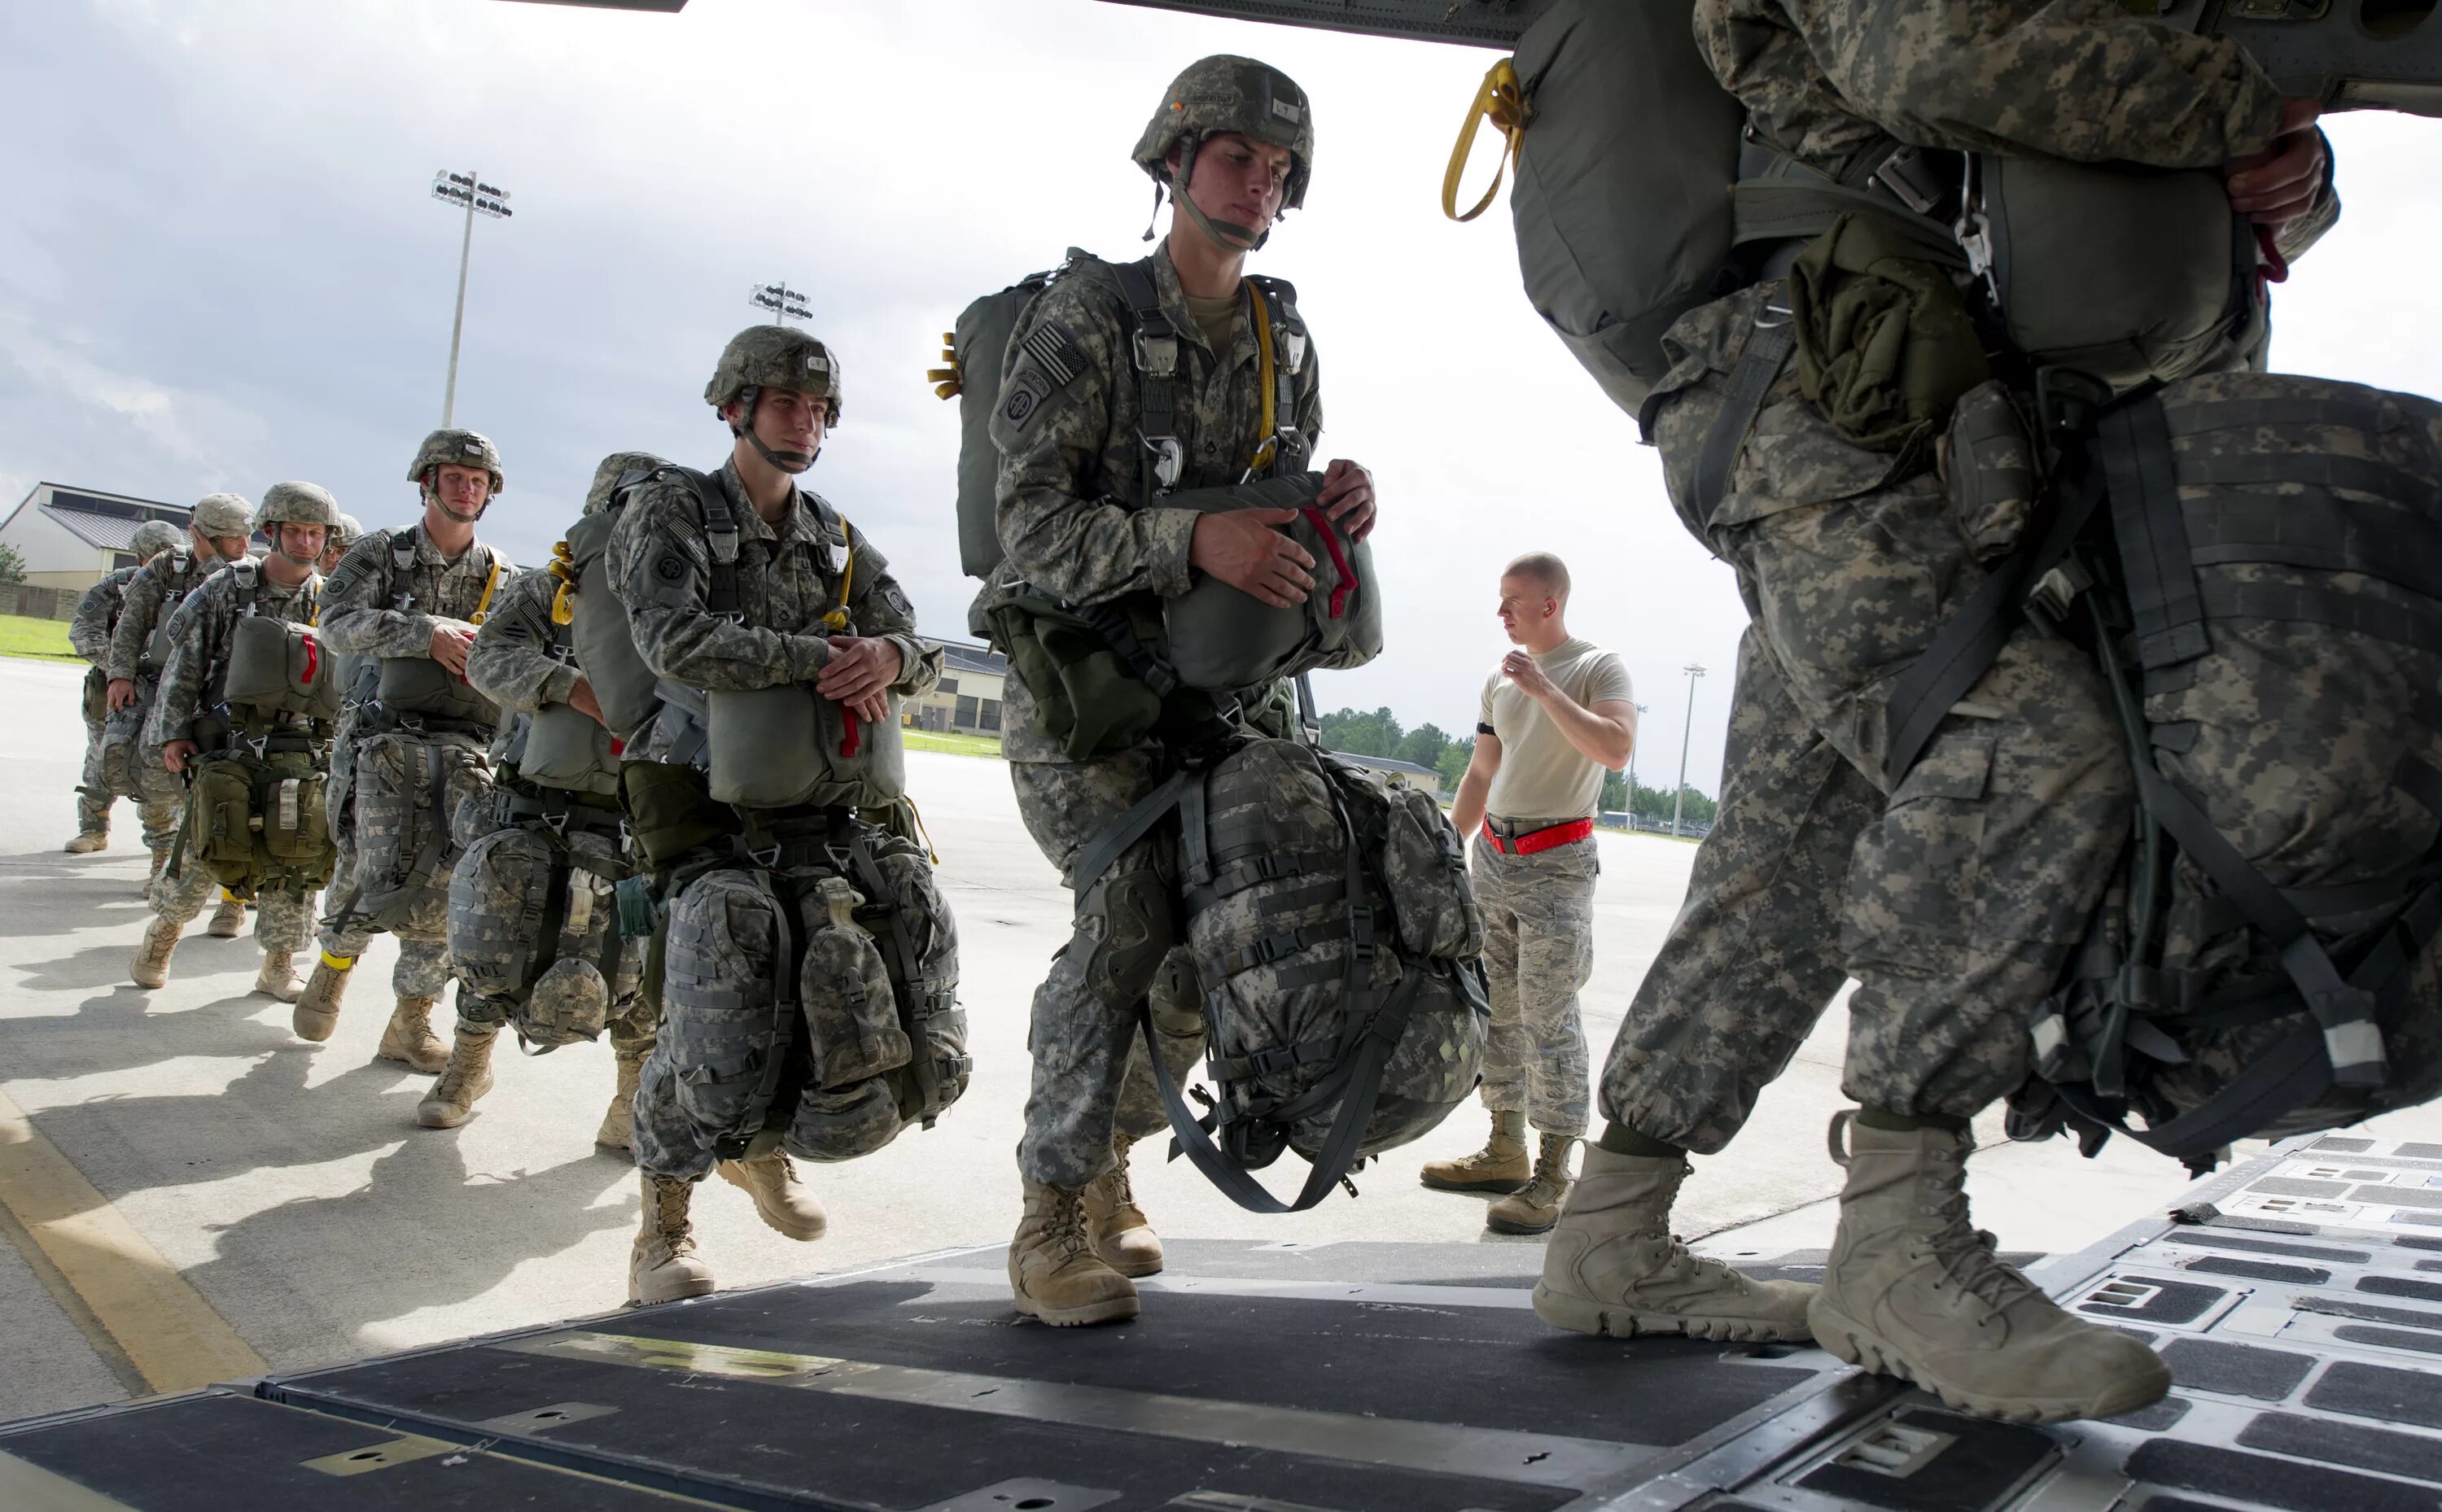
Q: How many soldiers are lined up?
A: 9